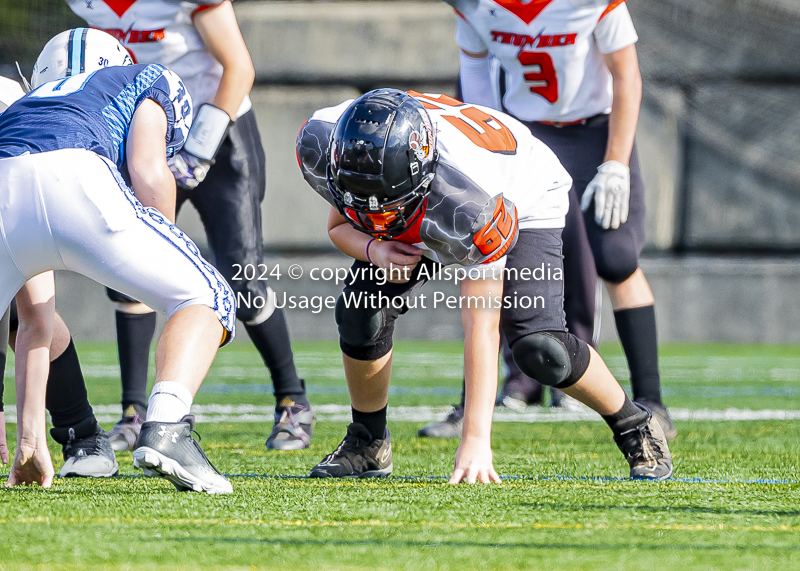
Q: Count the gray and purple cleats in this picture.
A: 2